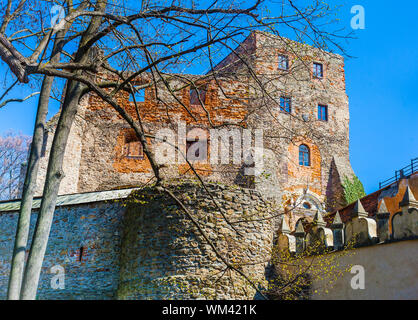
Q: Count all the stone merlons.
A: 7